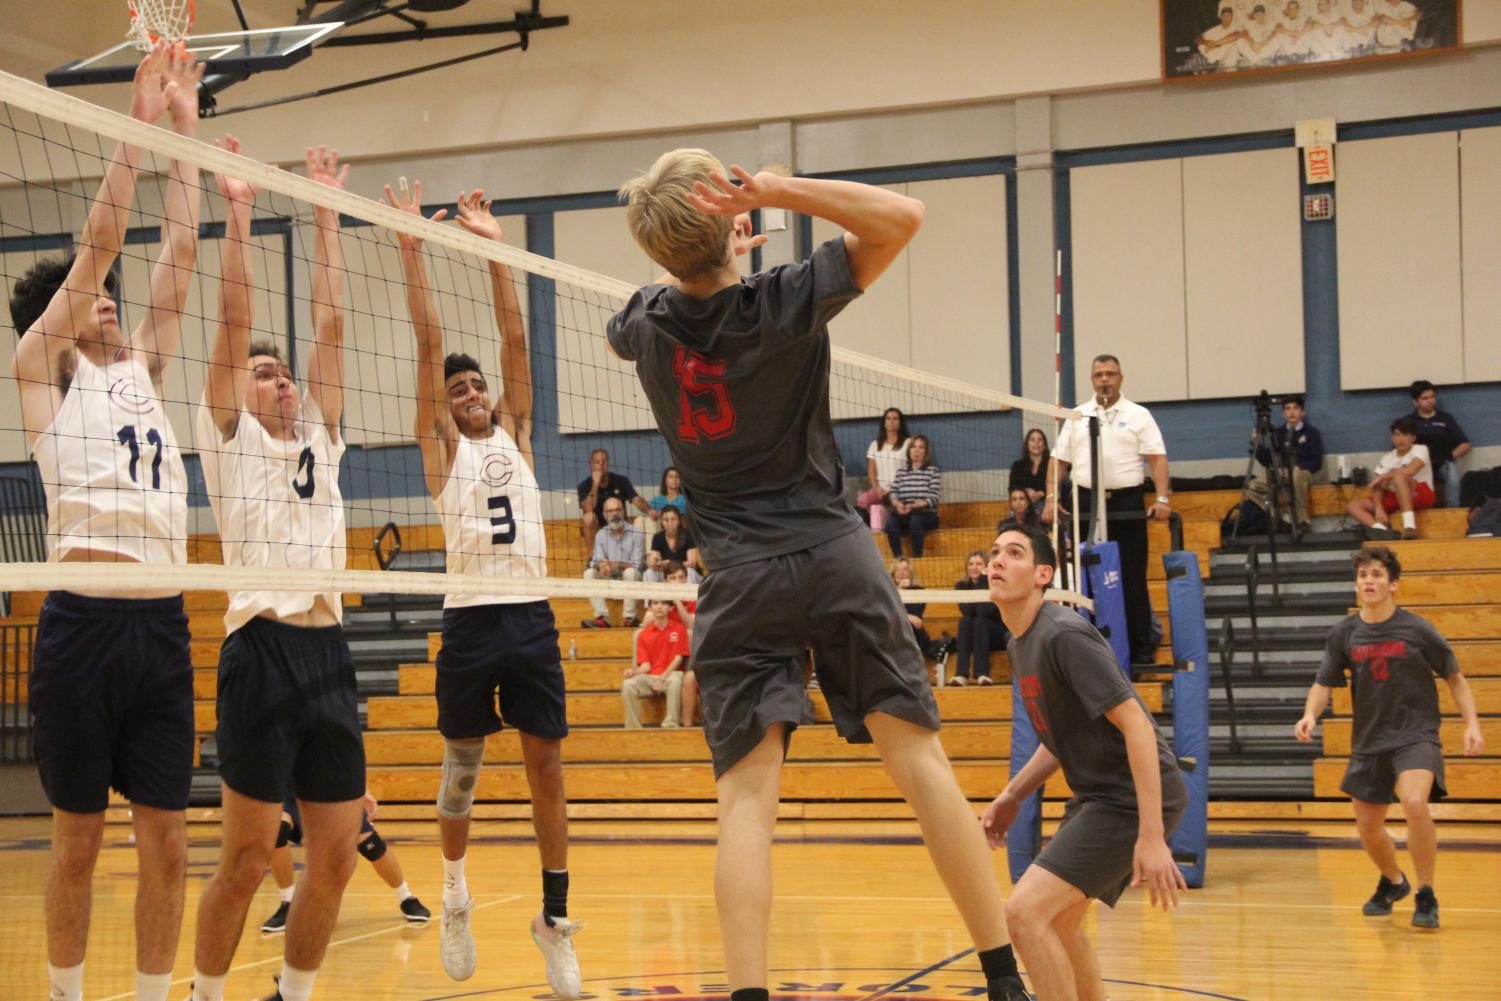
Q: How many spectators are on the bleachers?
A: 15